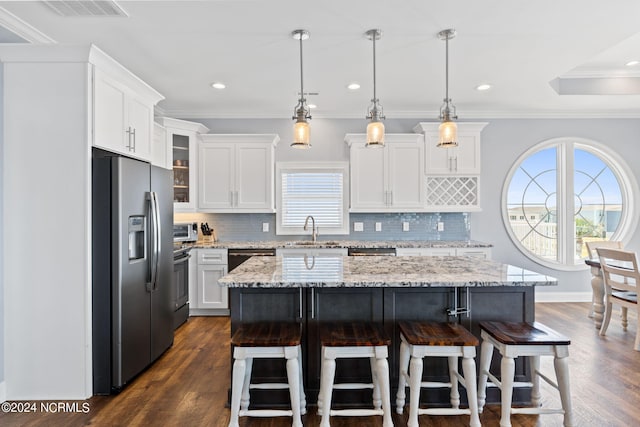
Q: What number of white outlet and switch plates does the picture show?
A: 5